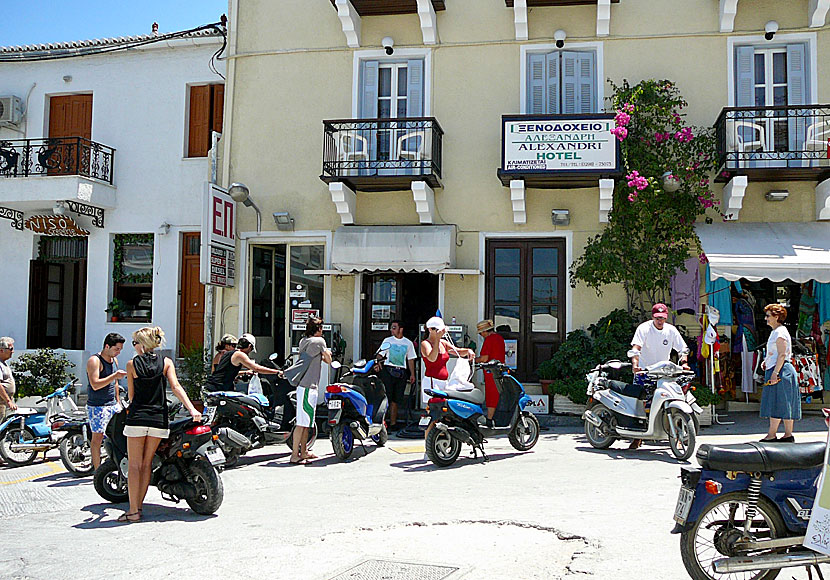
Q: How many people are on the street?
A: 11